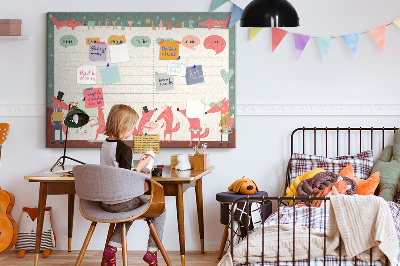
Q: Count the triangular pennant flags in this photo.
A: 9